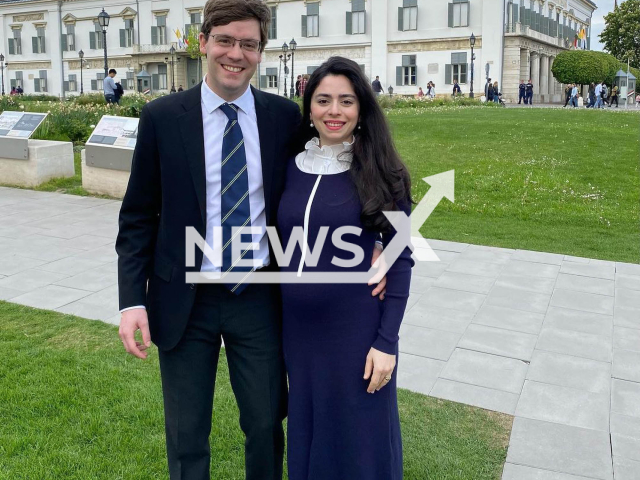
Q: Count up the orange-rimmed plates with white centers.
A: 0